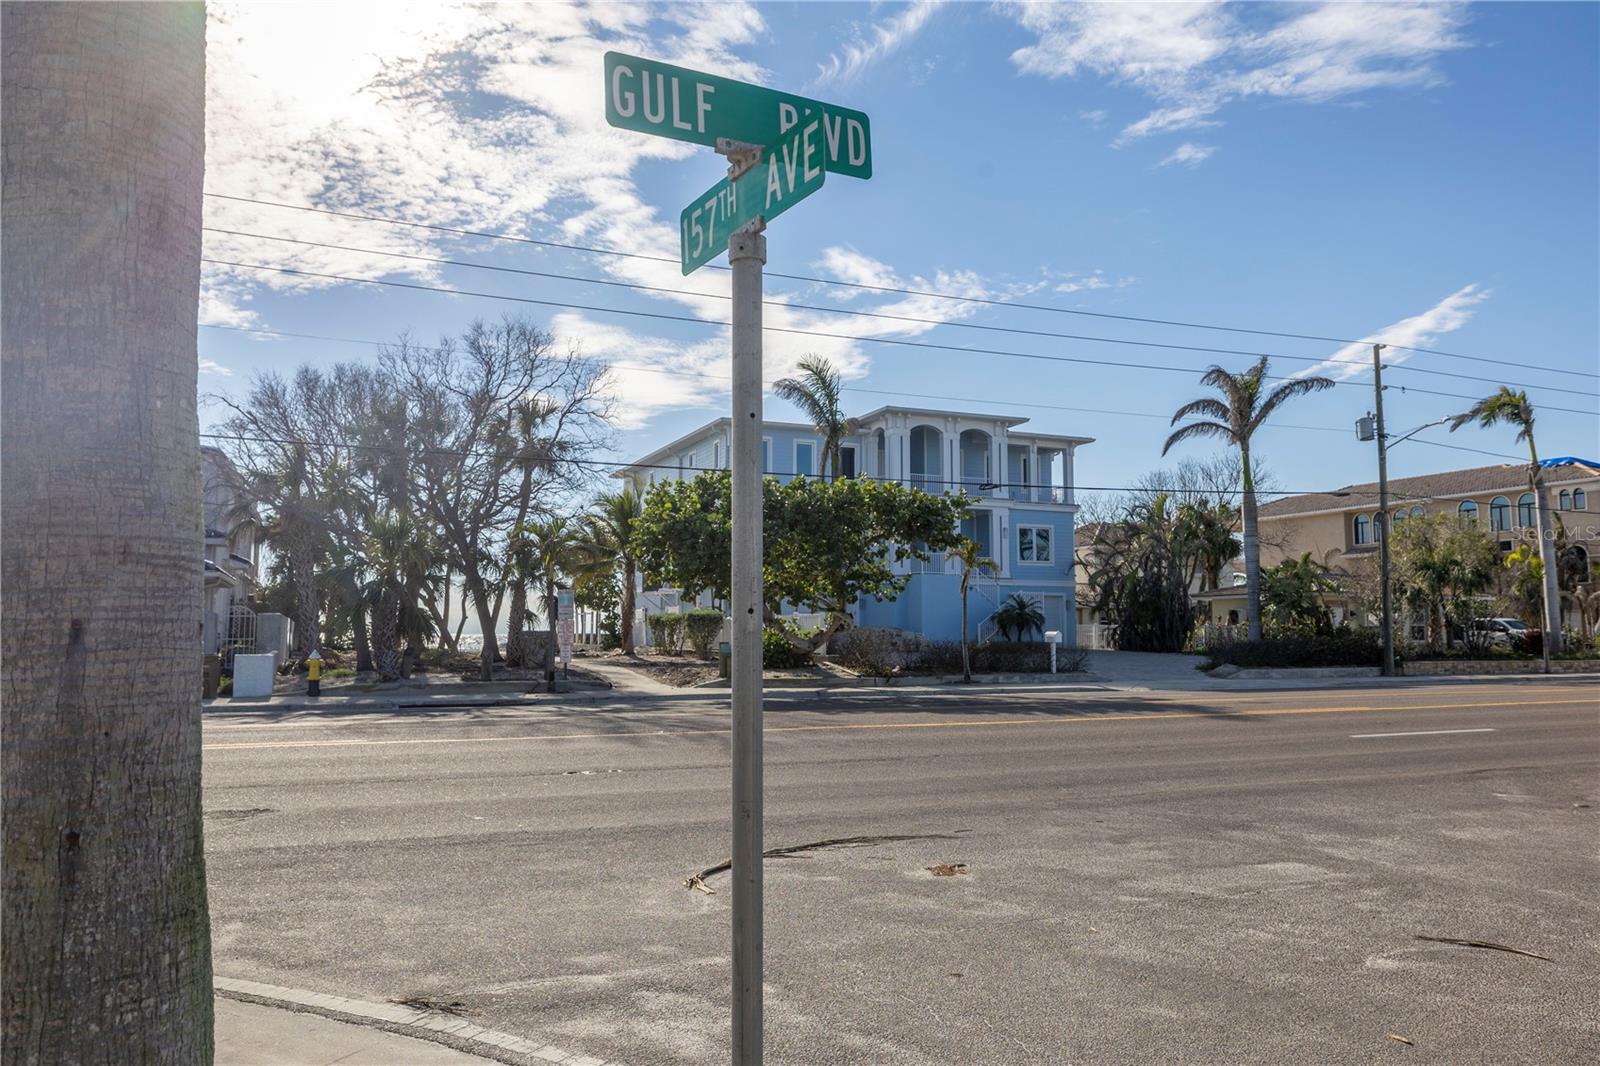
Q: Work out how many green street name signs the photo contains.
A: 2